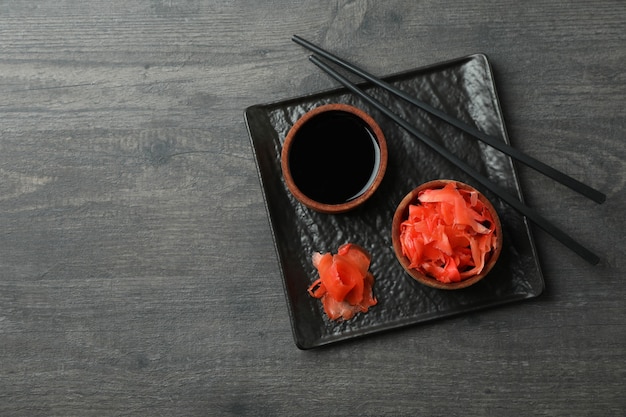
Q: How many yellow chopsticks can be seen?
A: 0